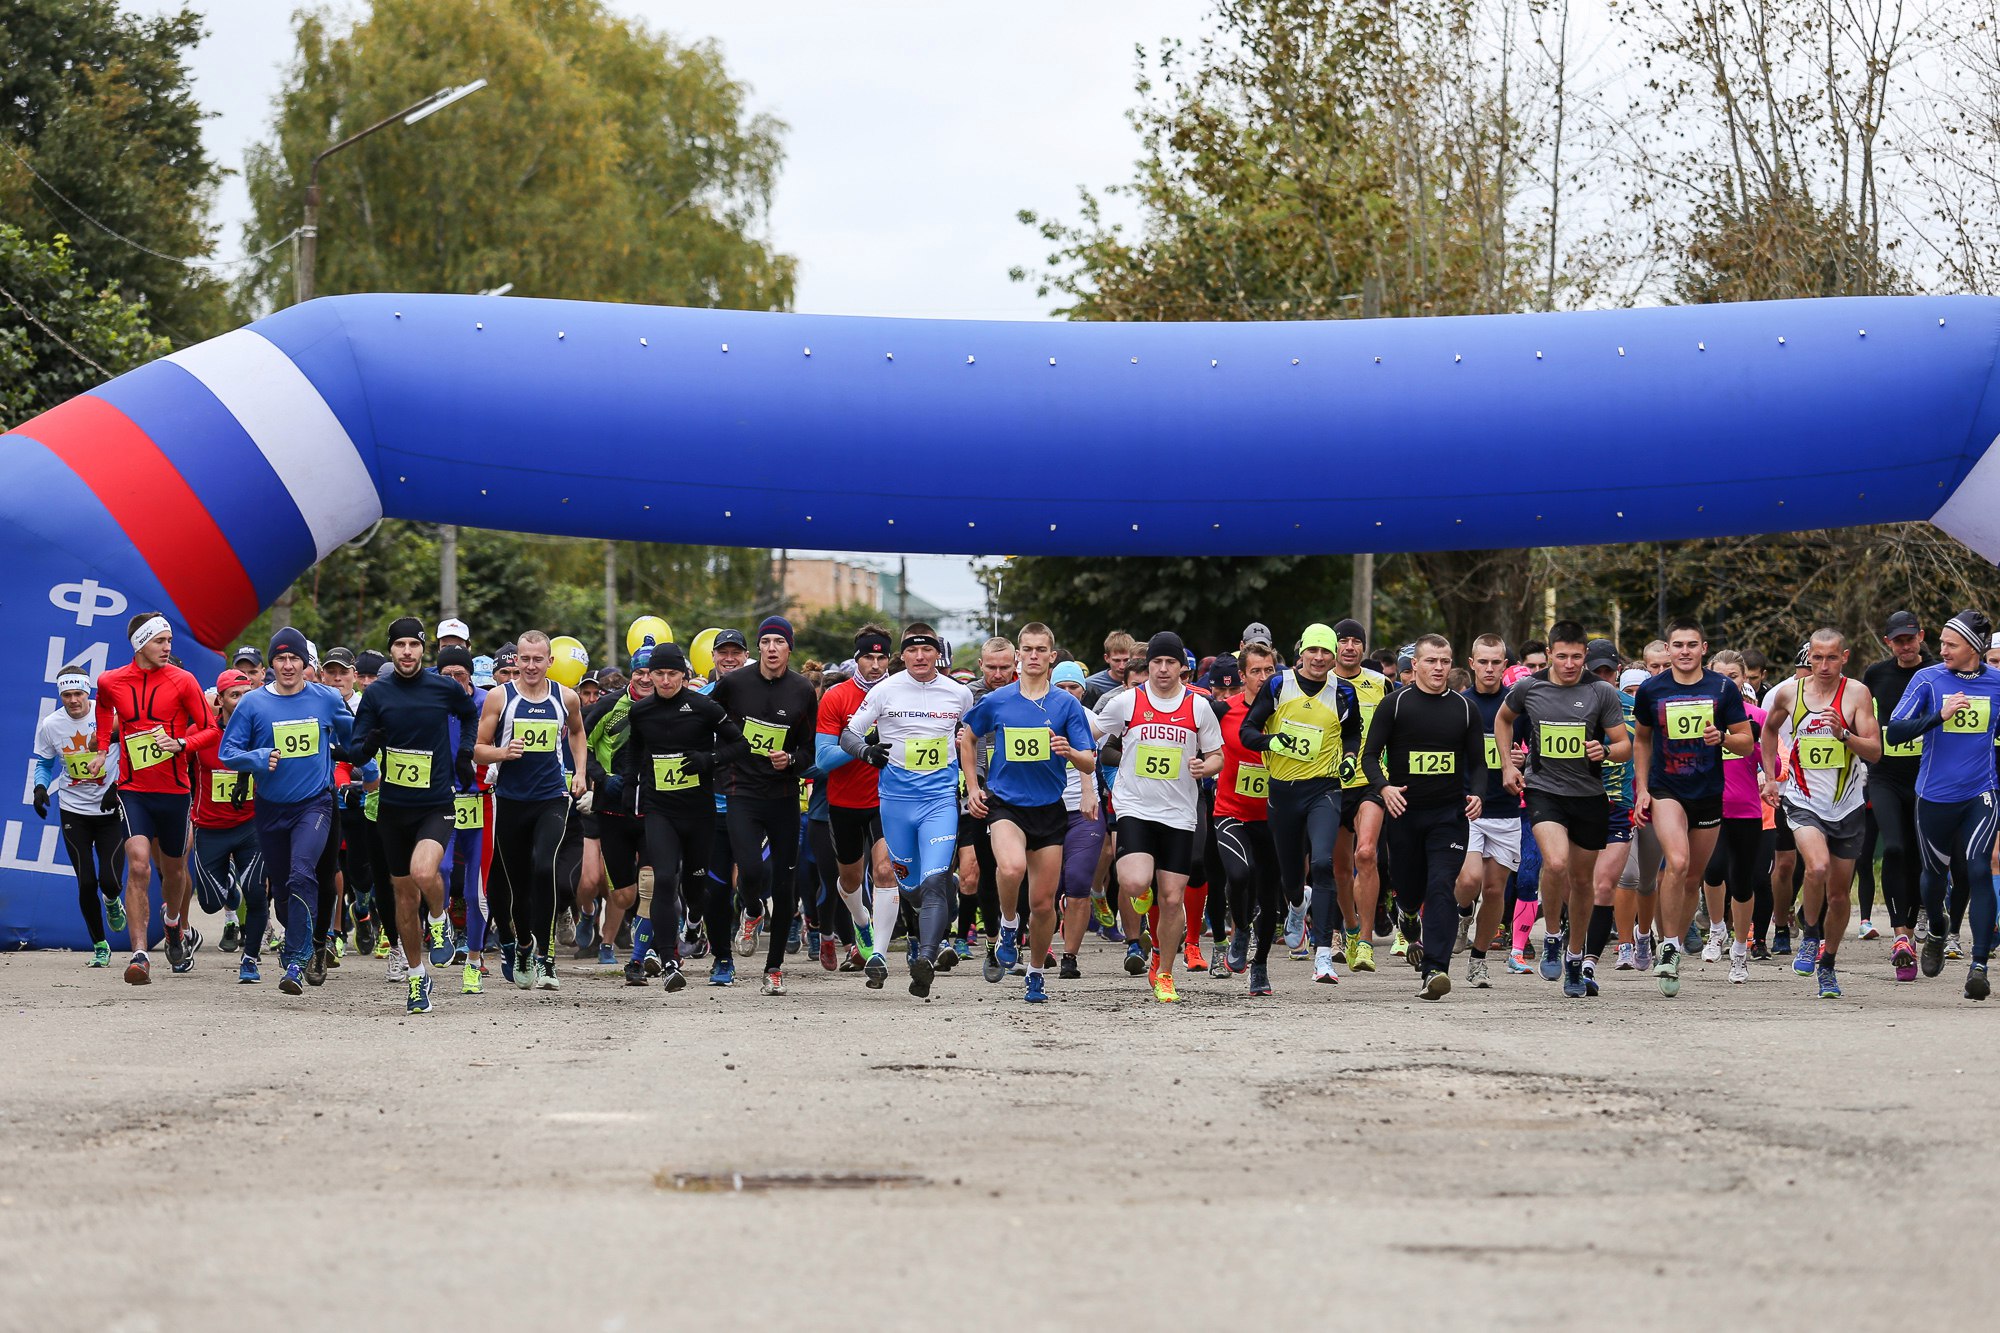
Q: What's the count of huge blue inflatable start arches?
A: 1